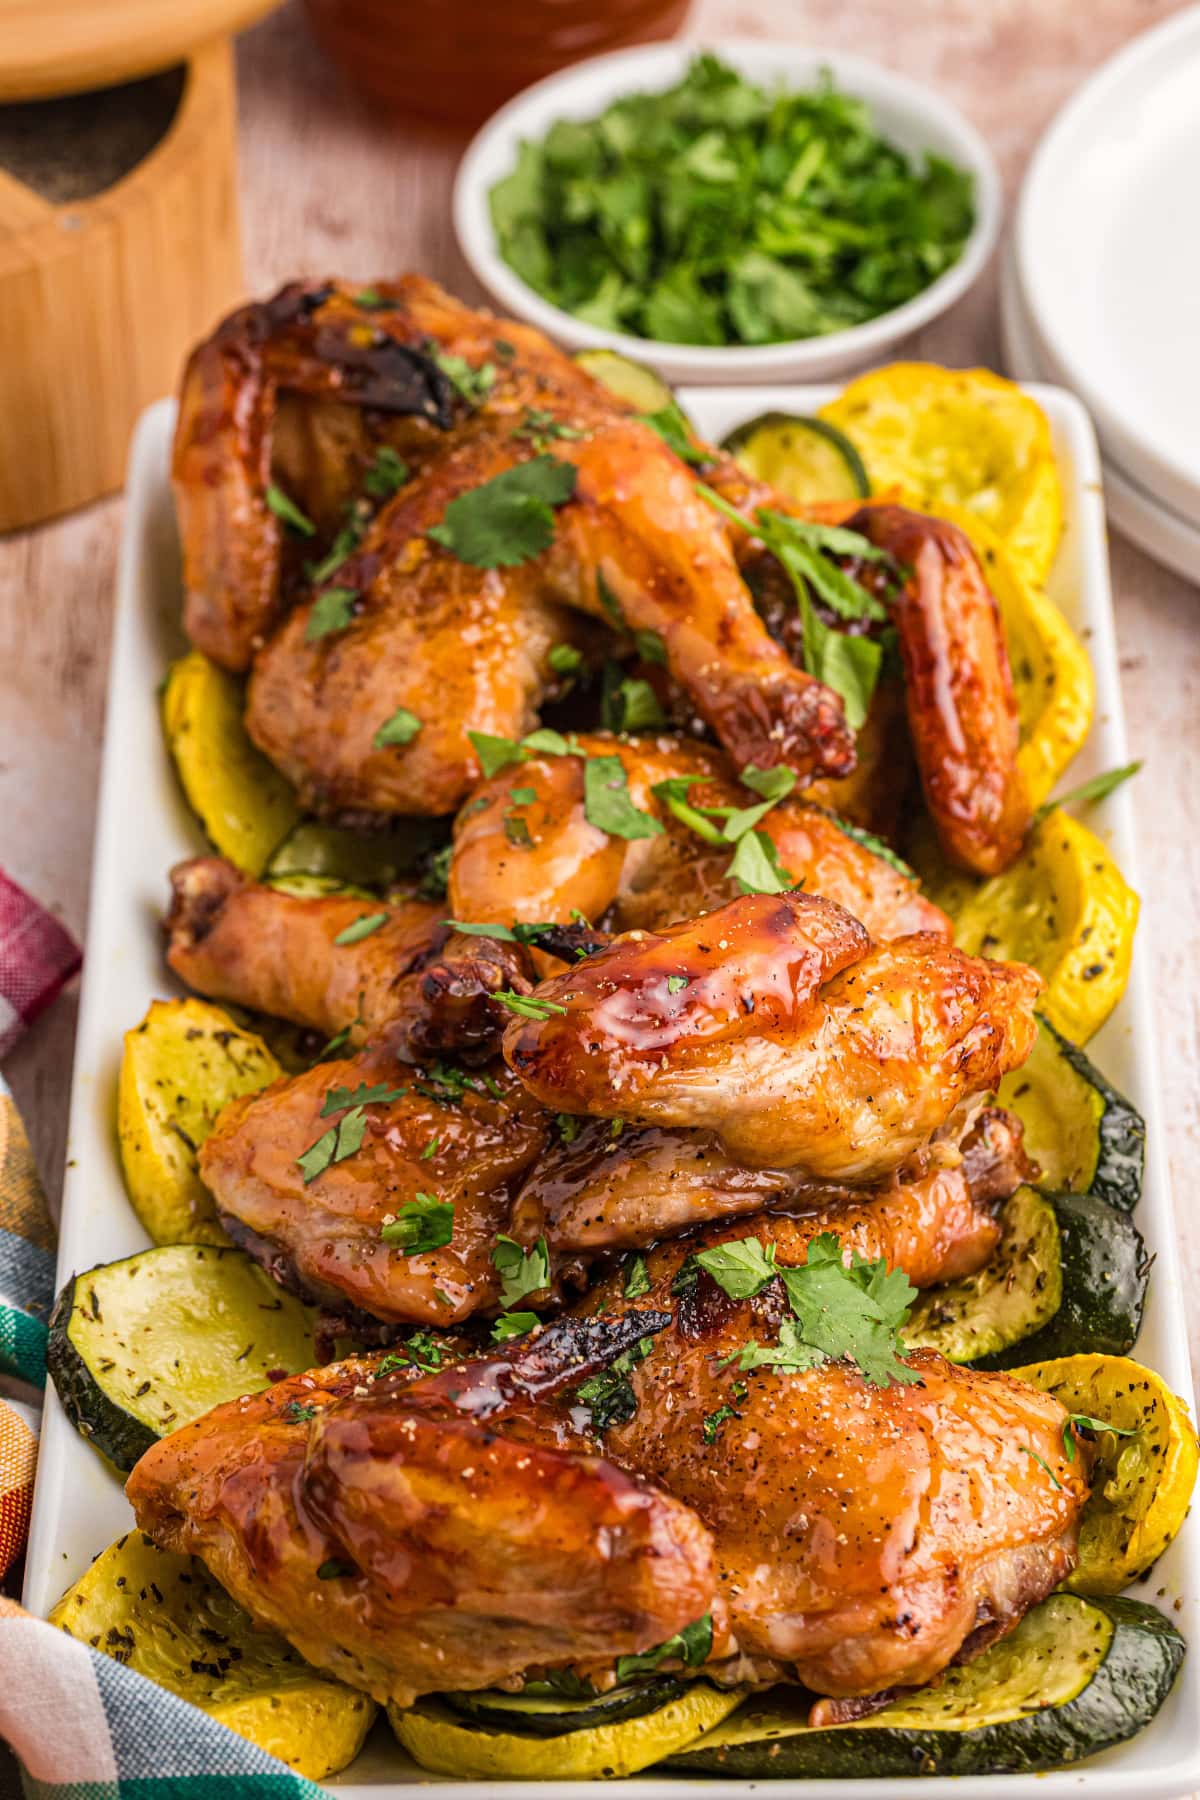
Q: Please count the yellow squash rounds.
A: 8